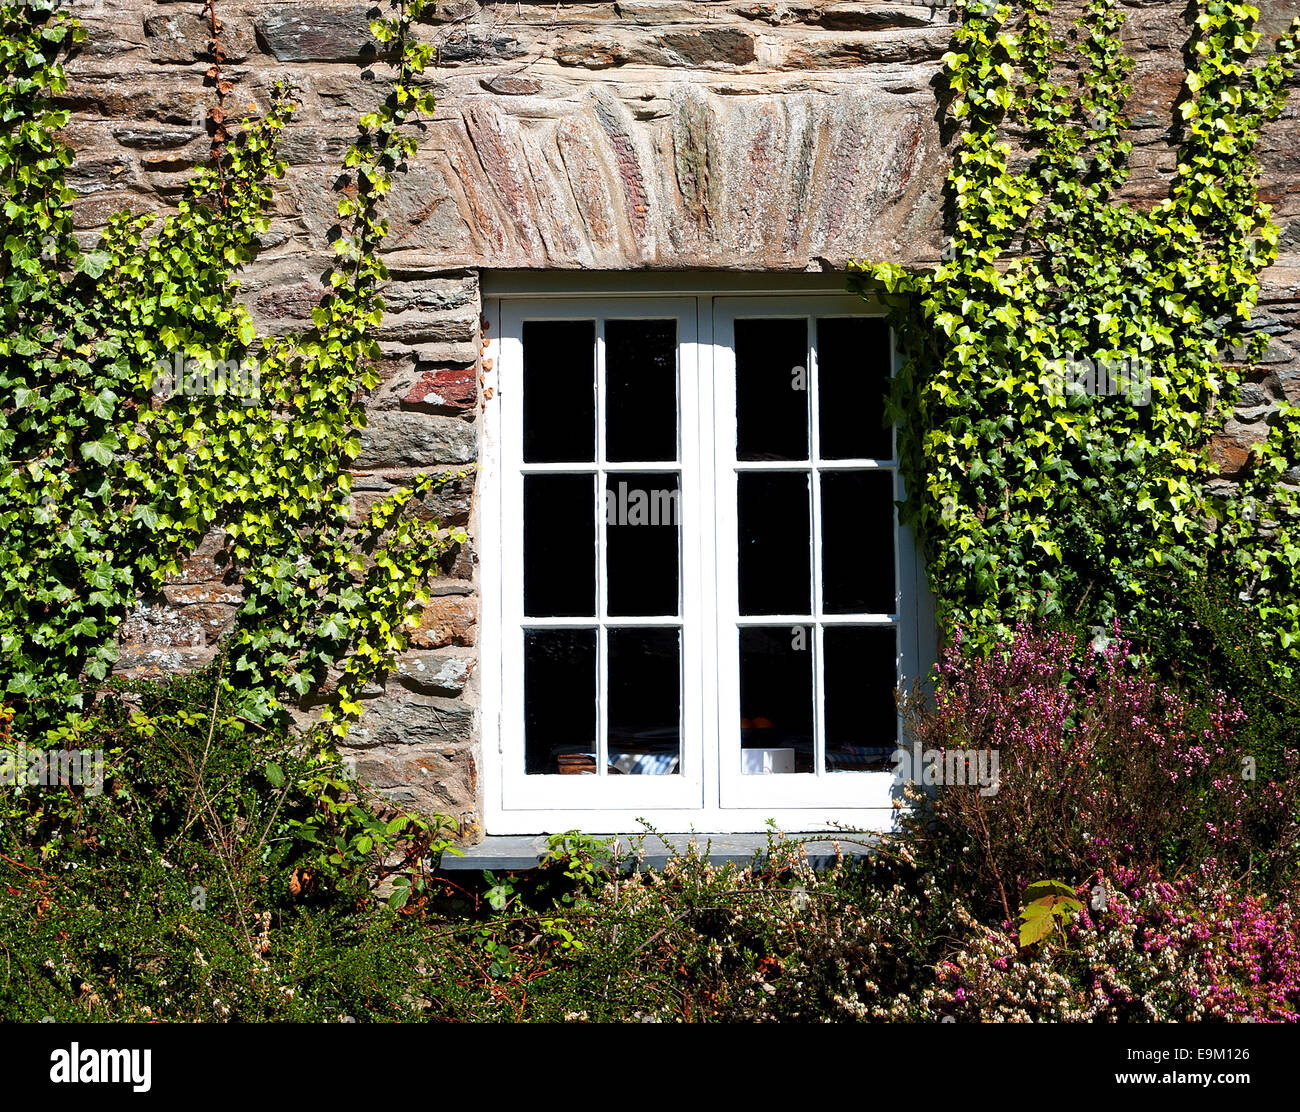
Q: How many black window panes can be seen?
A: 12